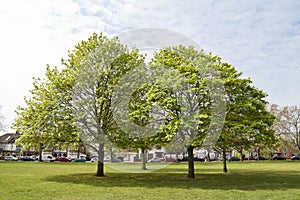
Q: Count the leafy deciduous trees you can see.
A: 4